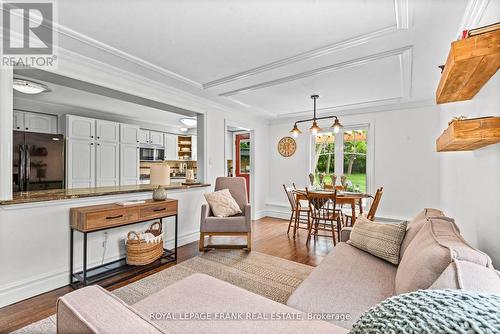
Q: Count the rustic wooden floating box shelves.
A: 2